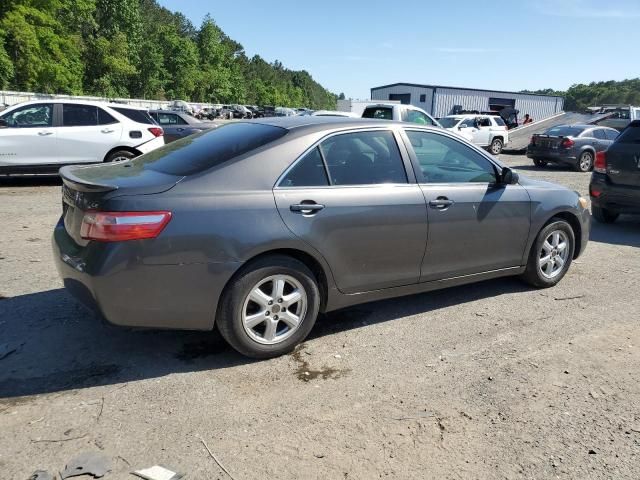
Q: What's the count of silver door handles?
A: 2